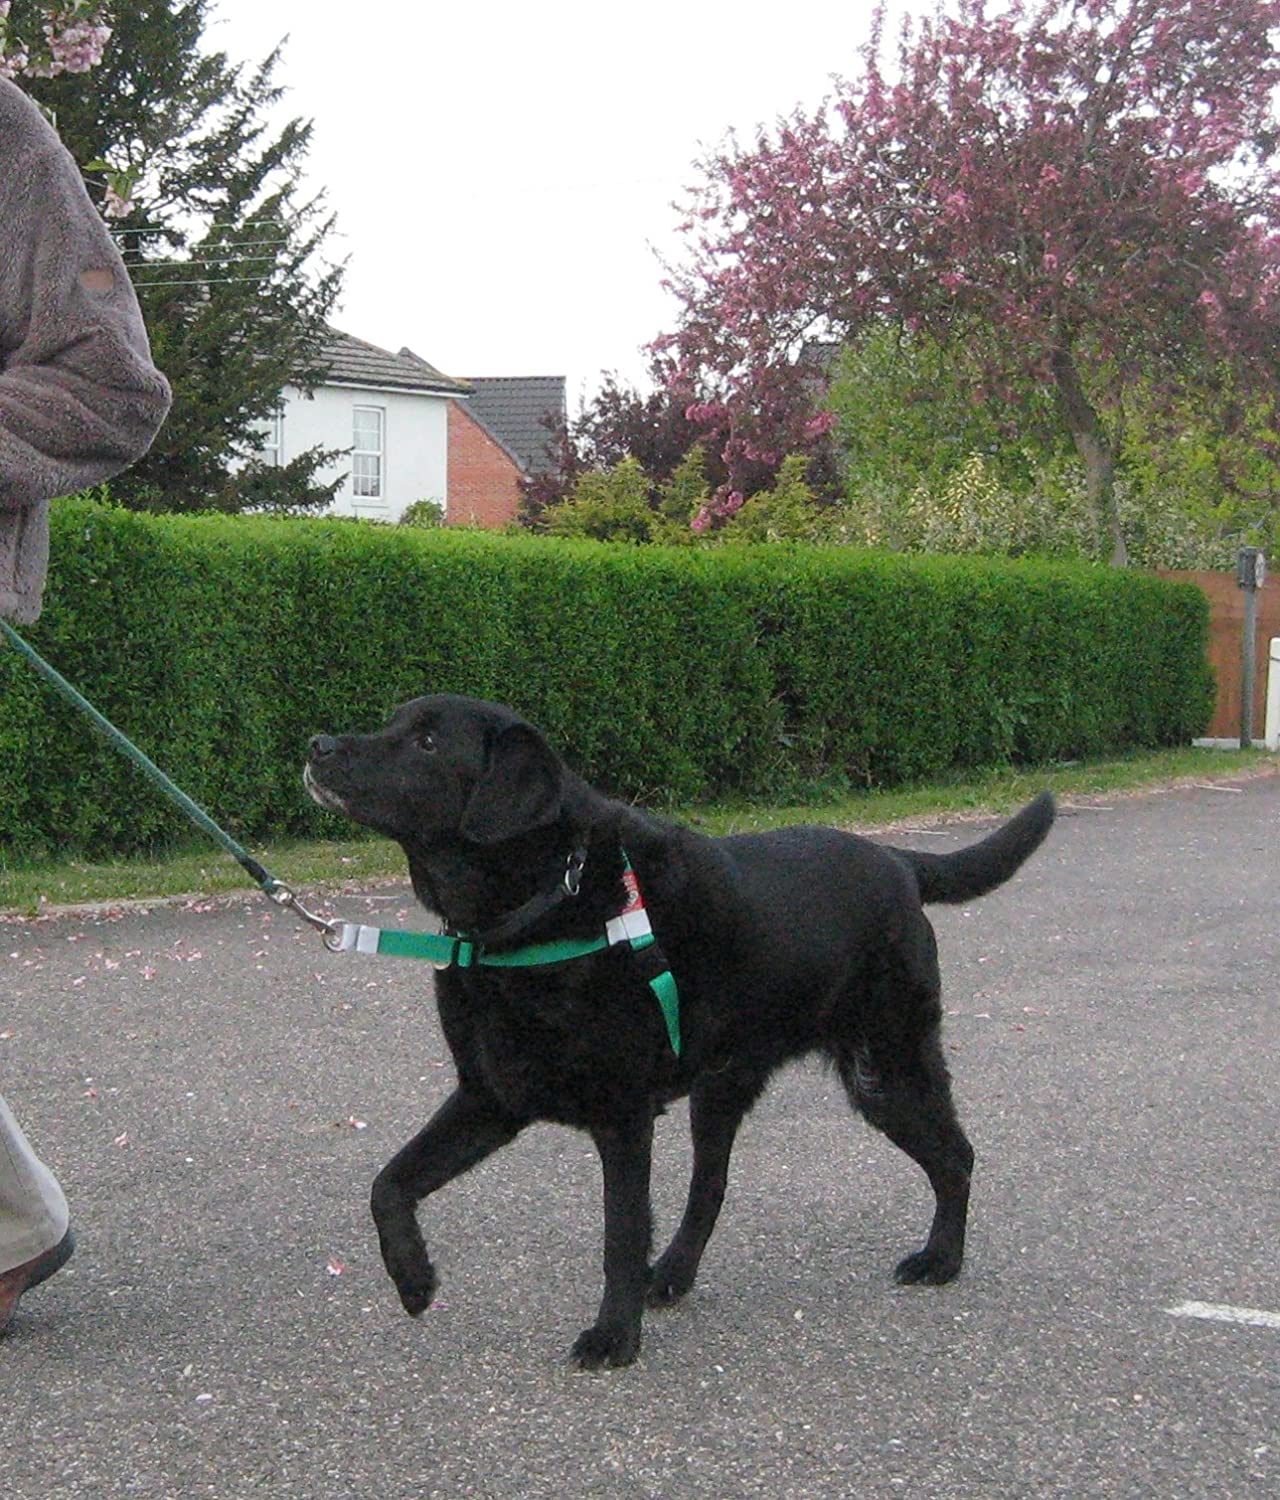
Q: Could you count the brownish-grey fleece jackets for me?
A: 1